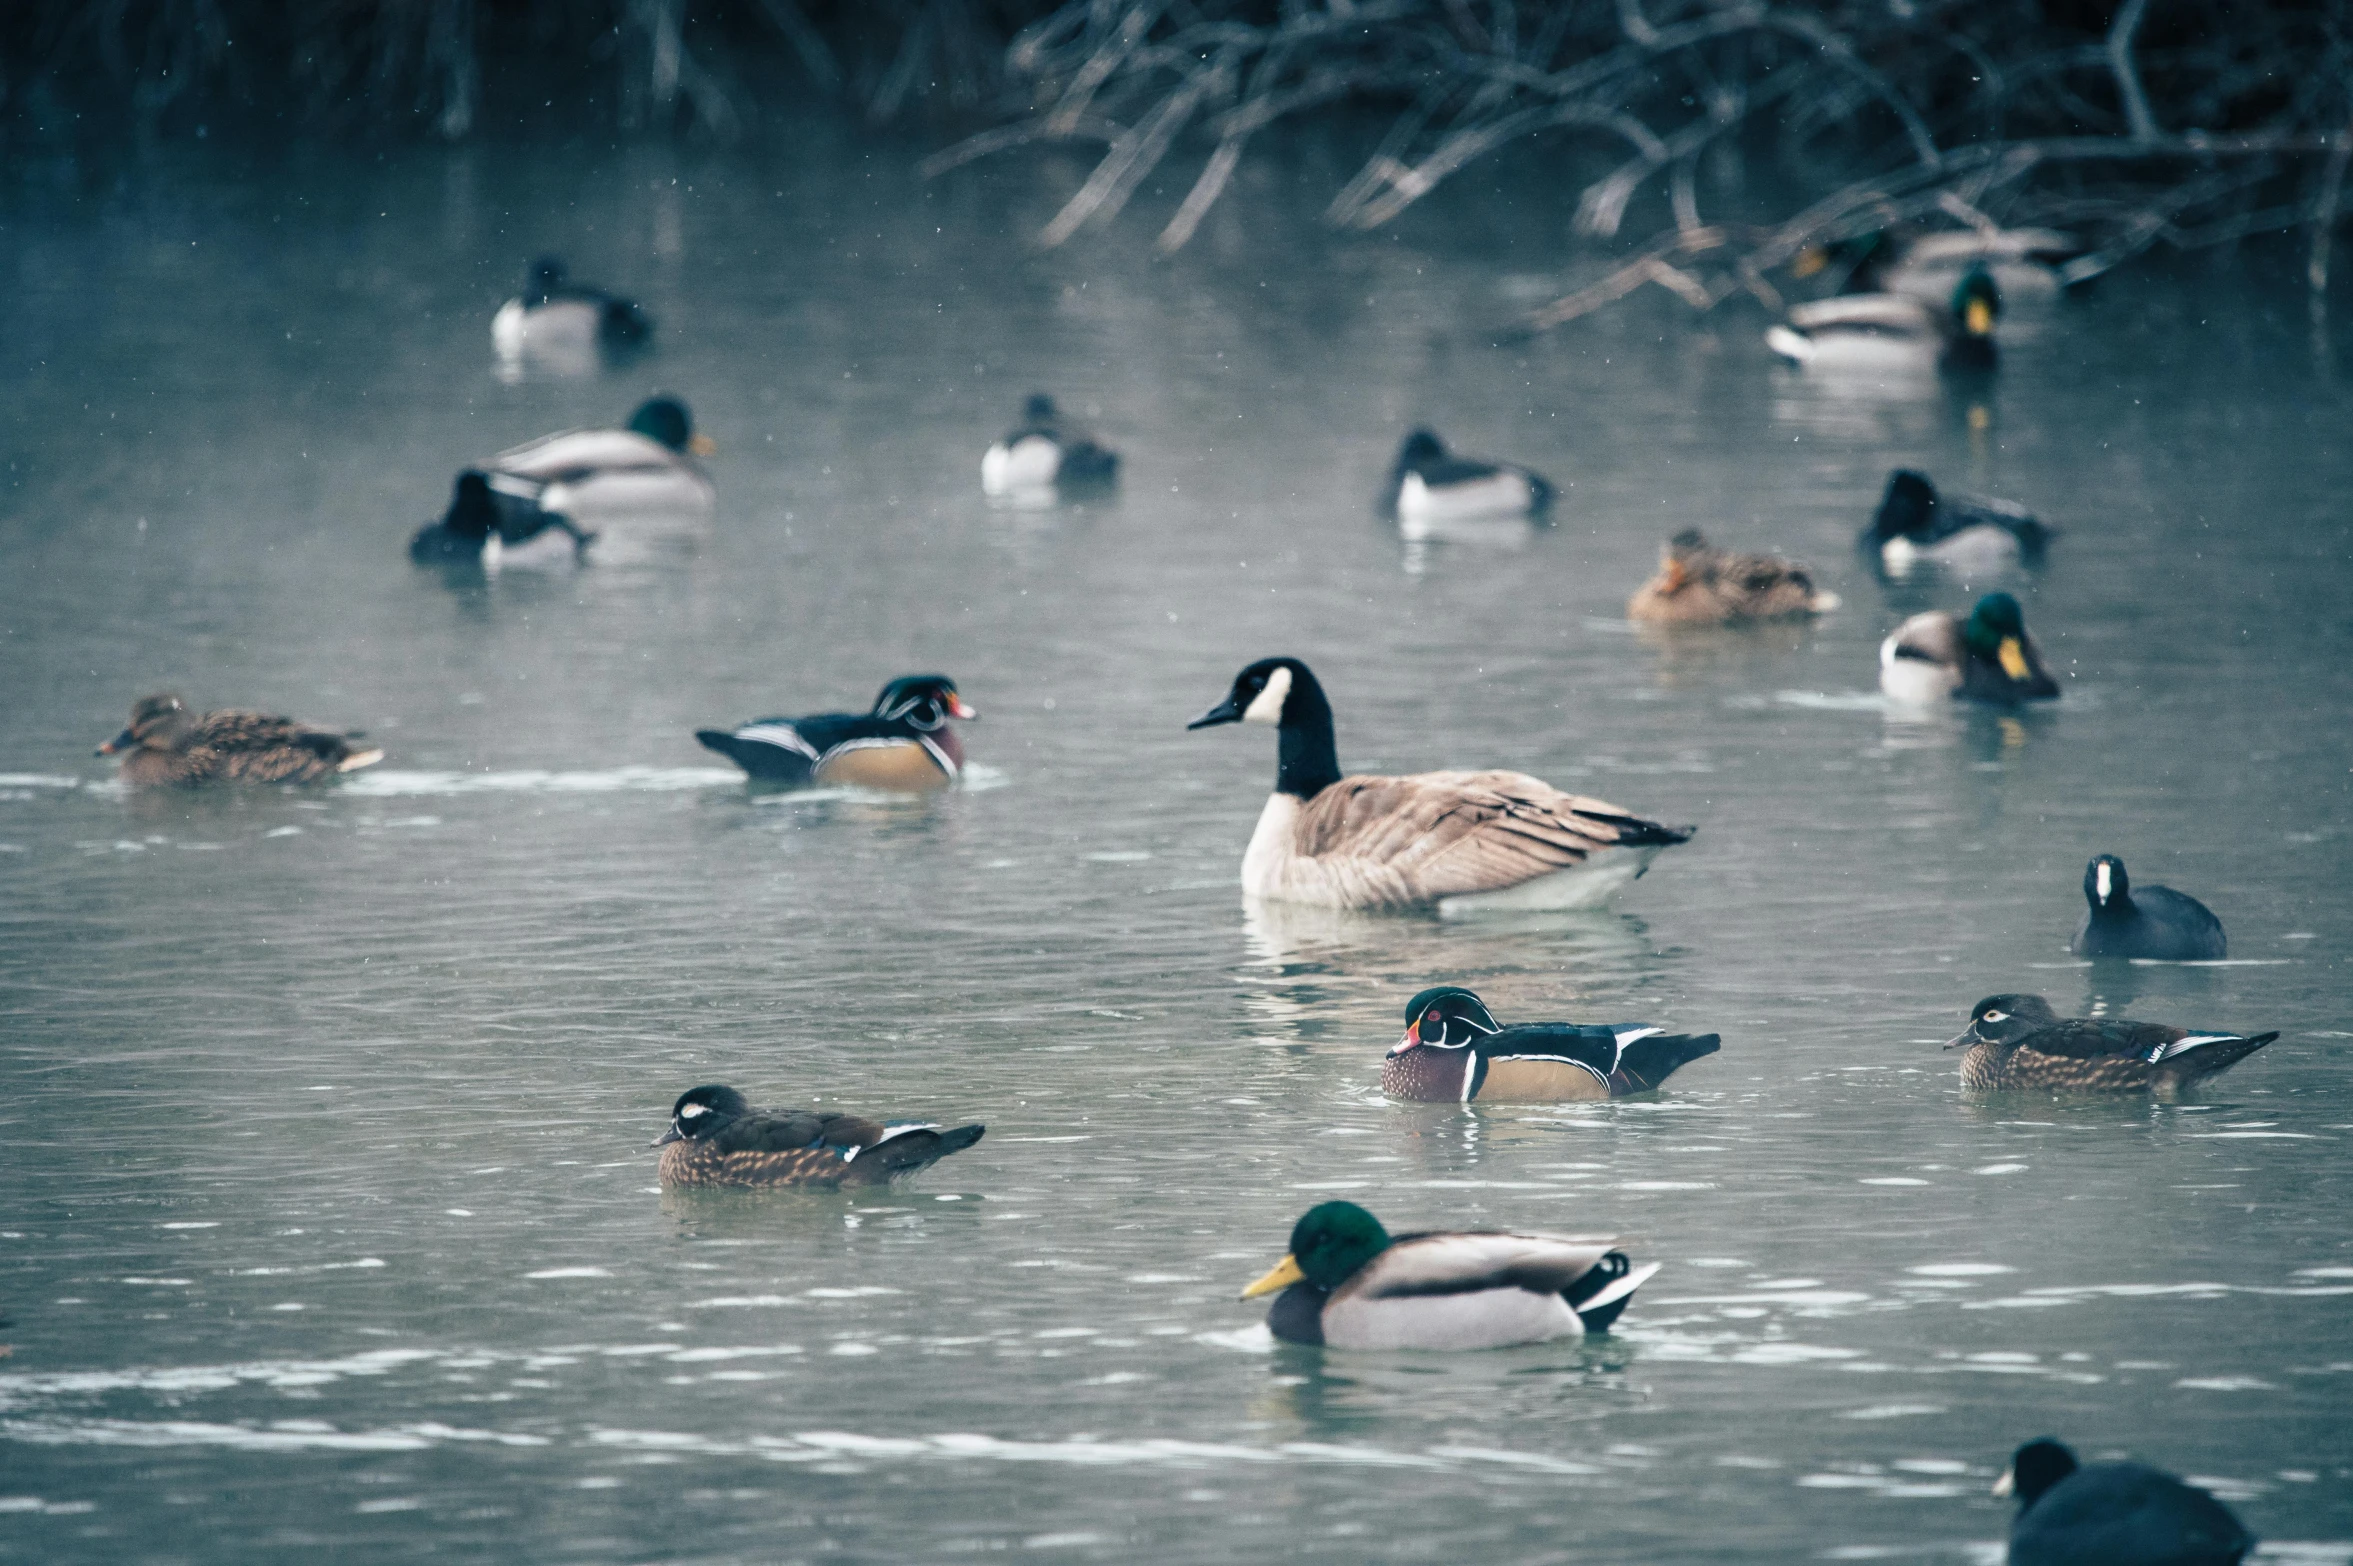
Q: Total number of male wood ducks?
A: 2